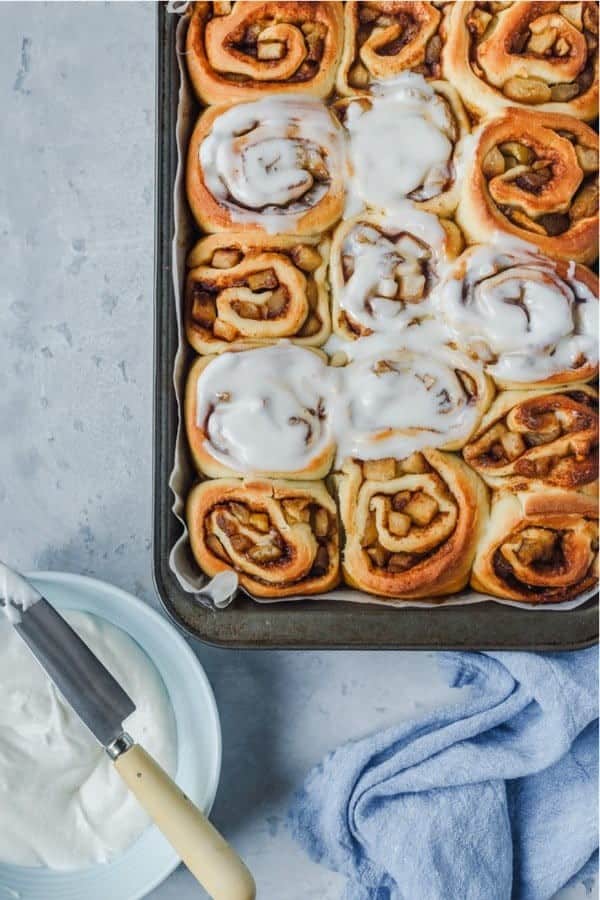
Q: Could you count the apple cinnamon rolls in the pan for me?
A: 15